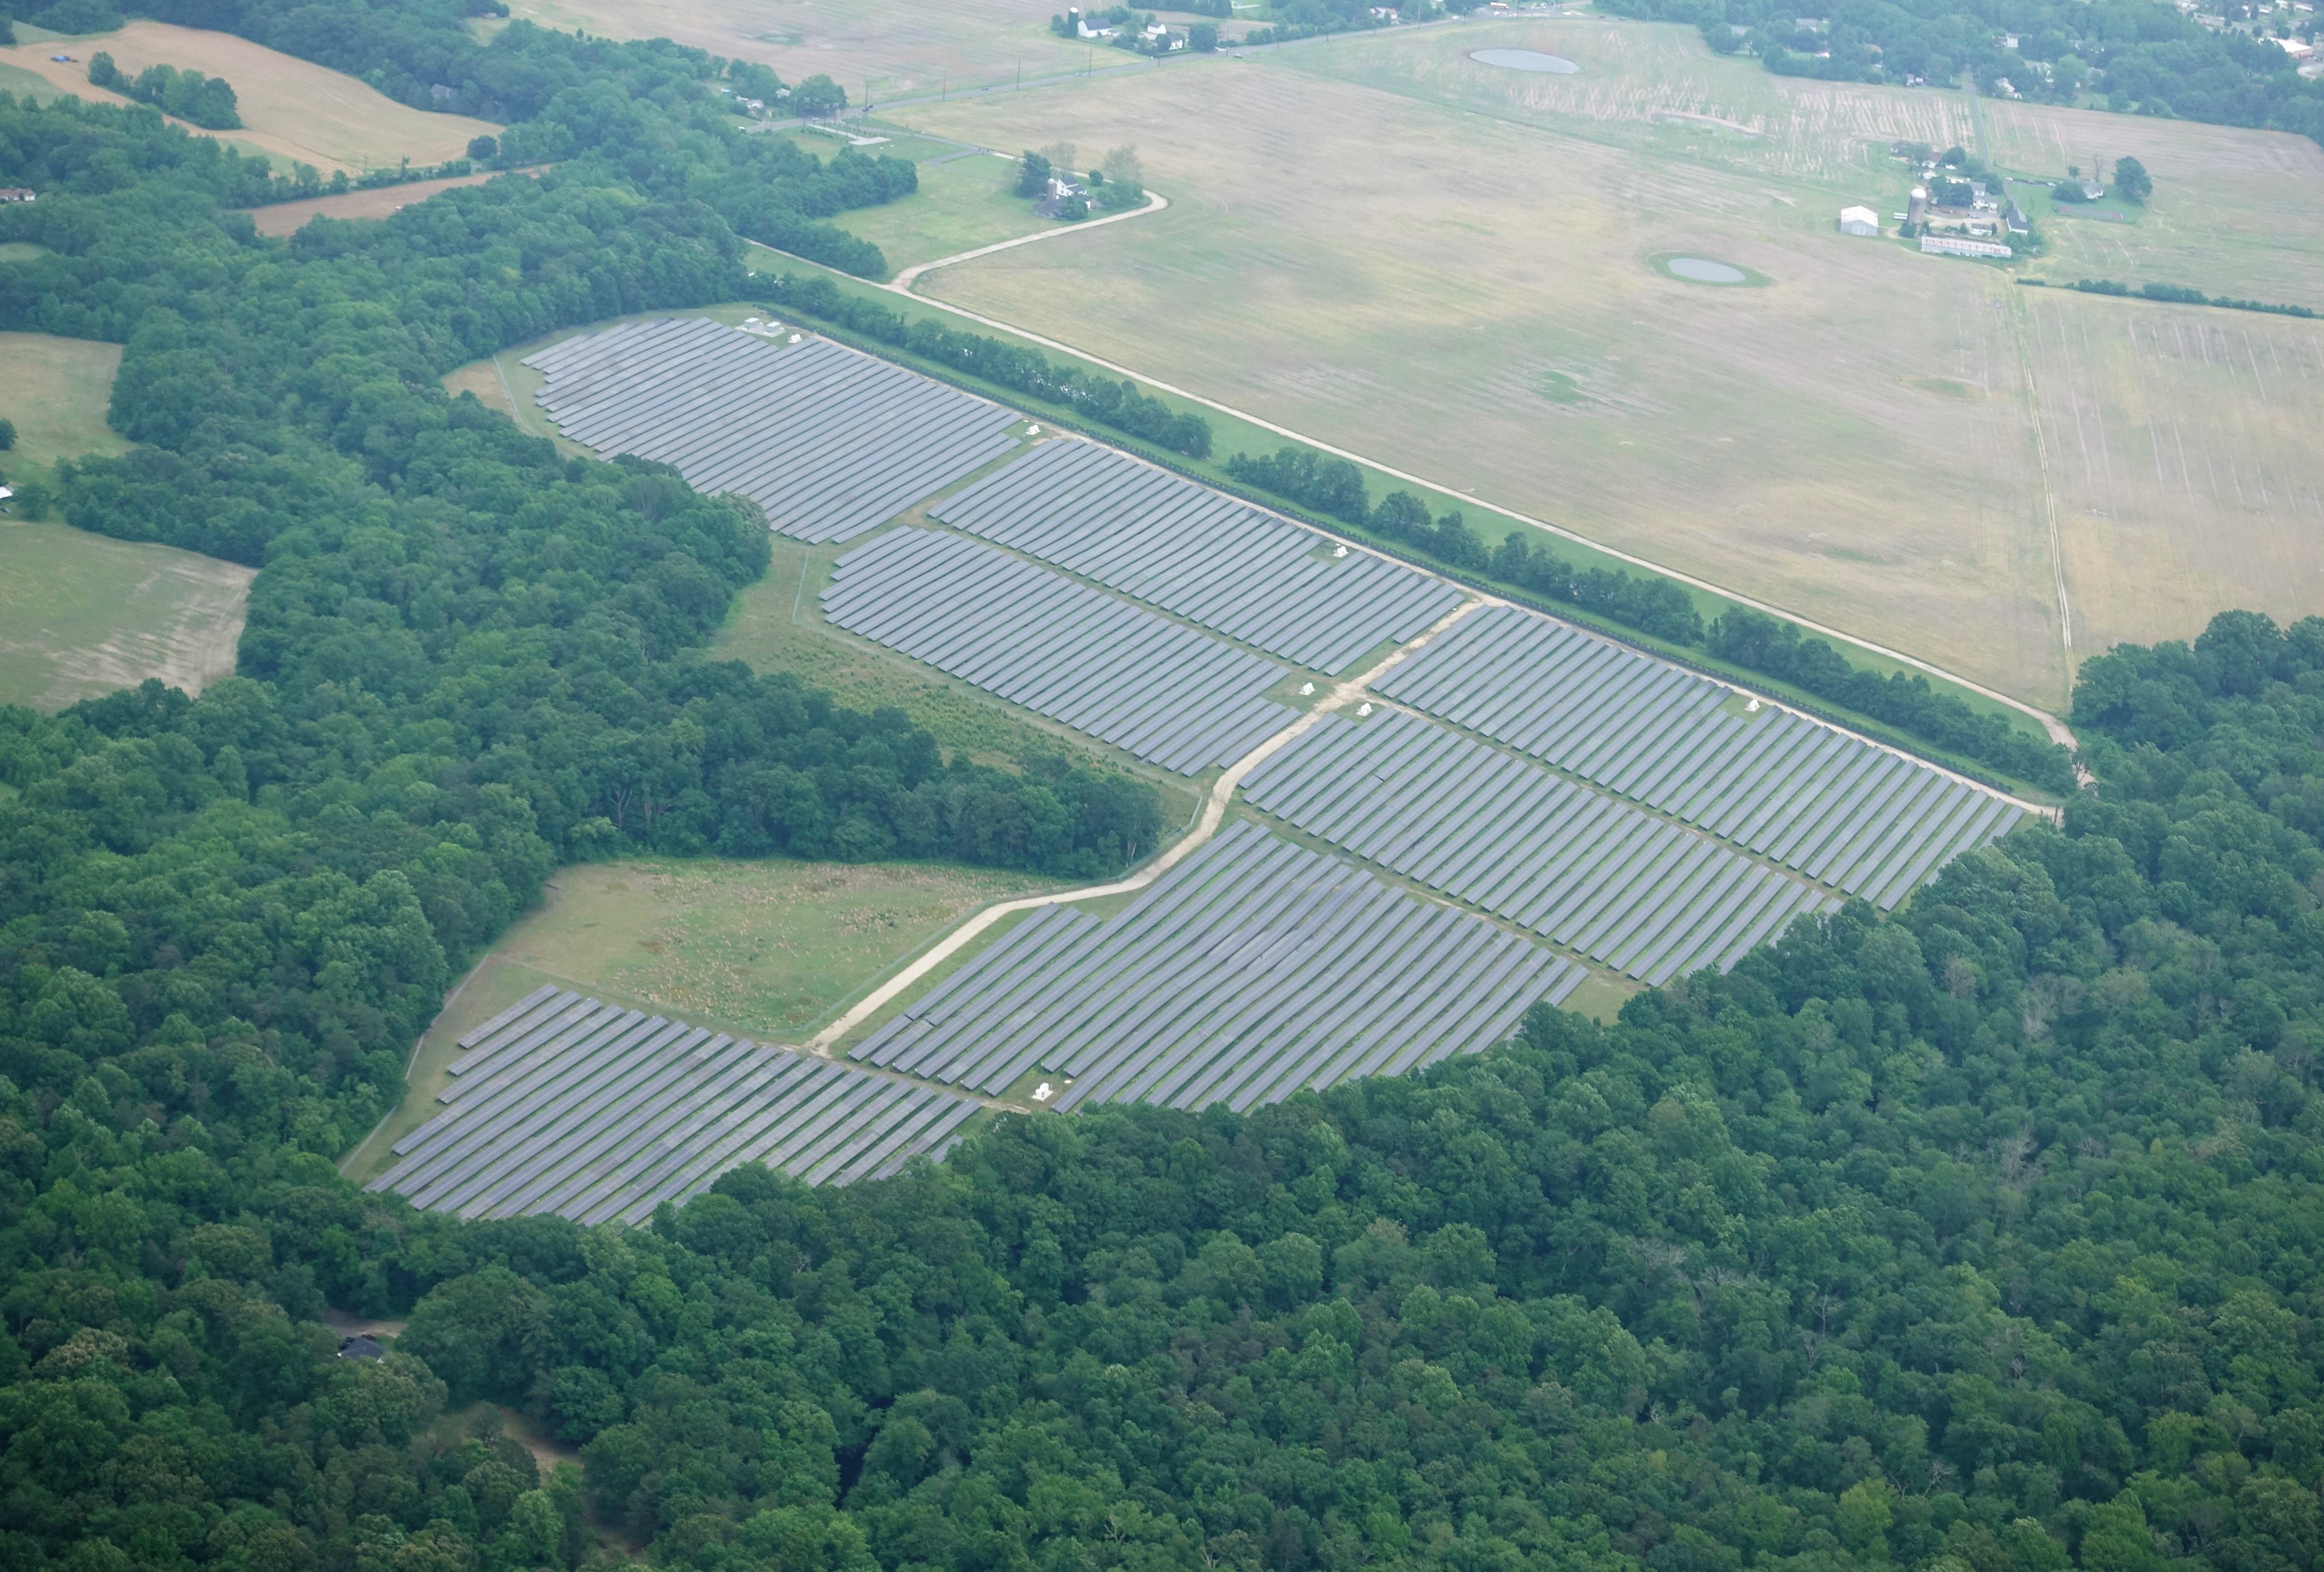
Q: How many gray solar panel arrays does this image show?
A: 7